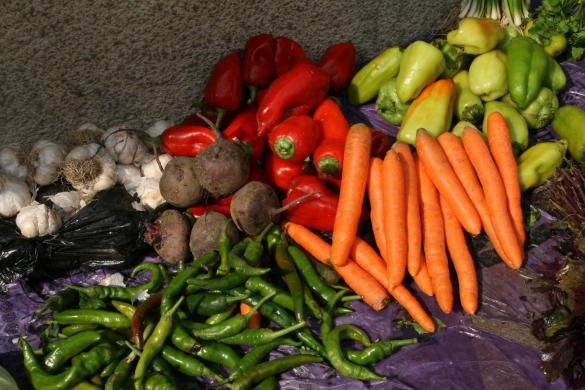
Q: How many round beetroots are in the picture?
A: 5